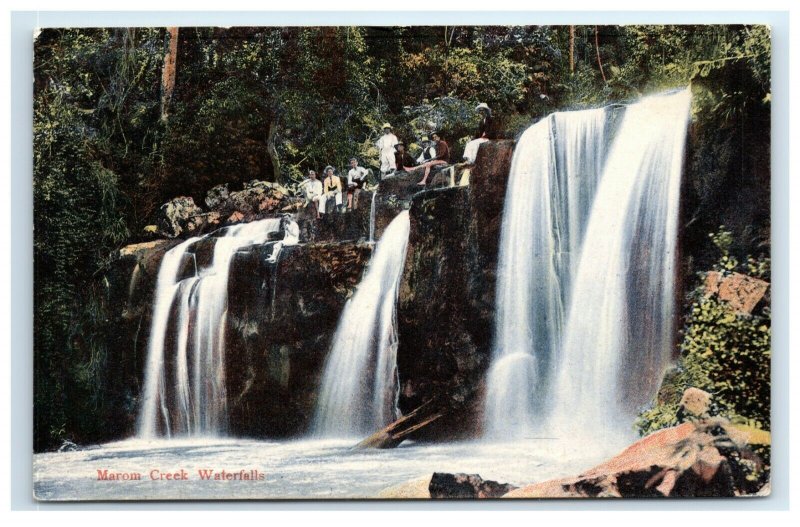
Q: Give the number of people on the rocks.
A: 9